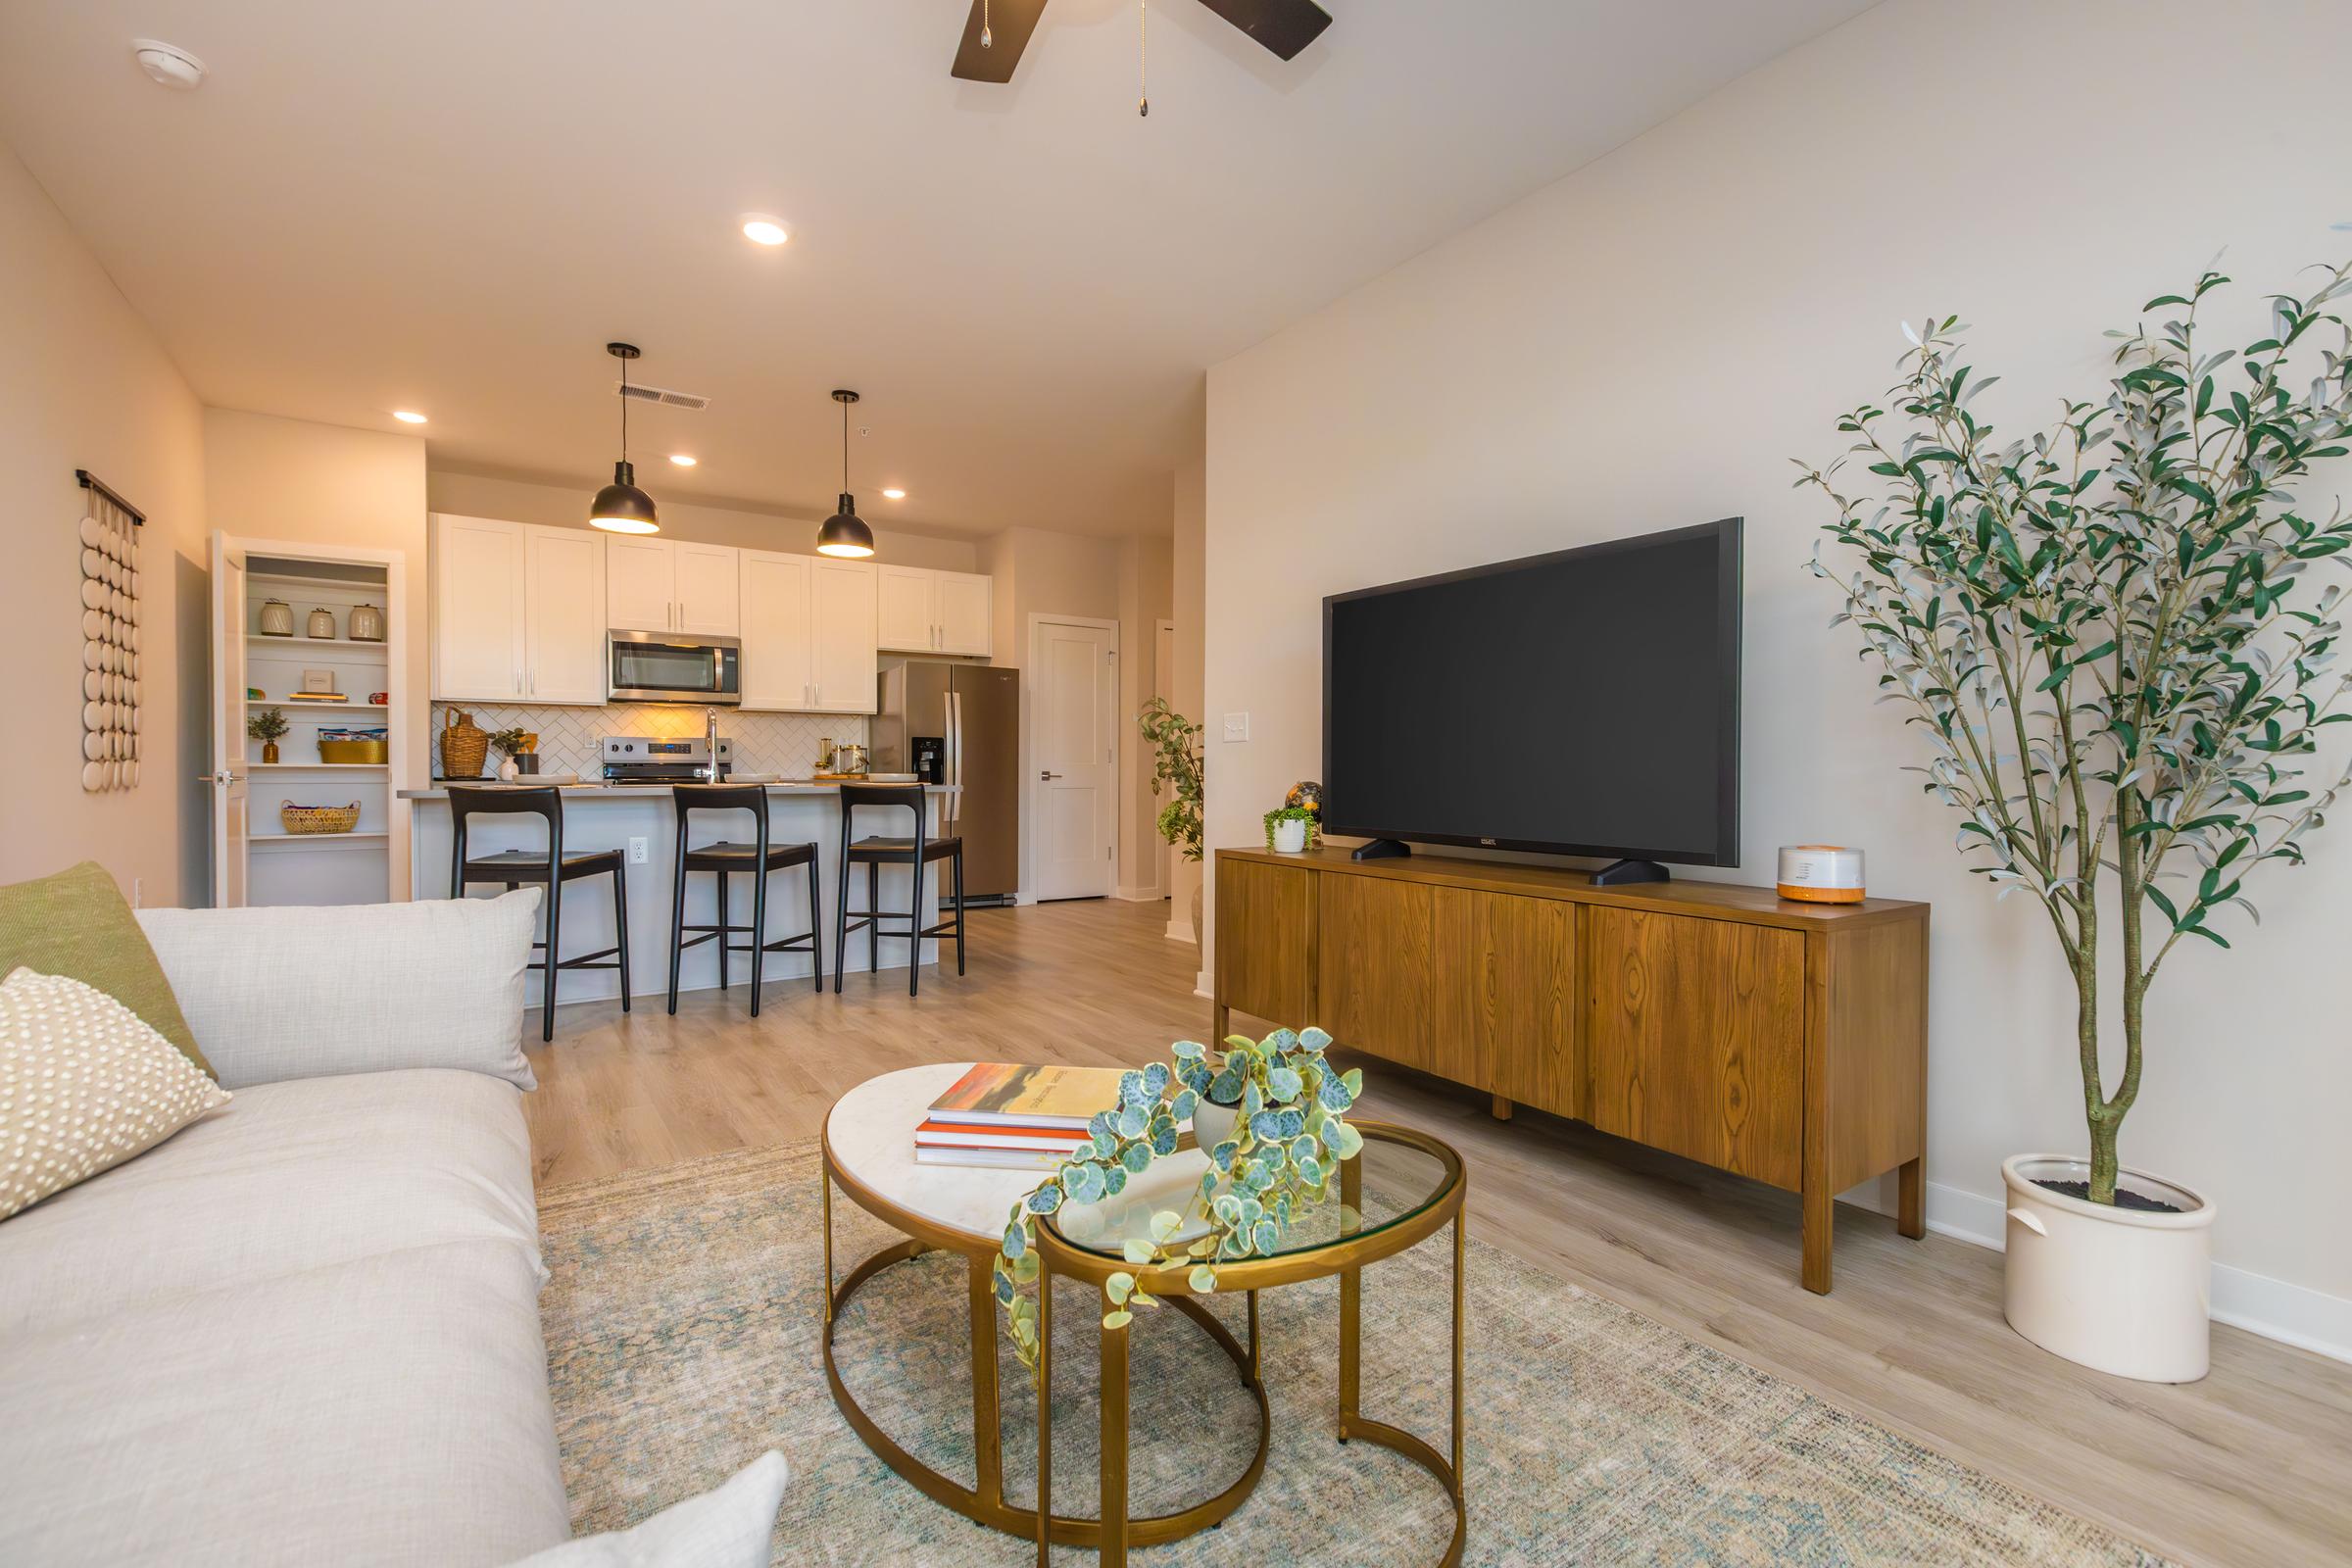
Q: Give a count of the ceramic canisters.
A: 3